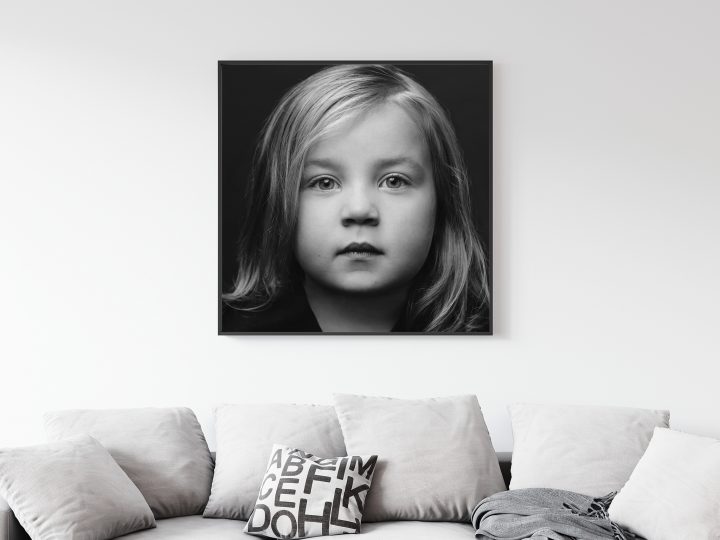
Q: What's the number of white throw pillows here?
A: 6